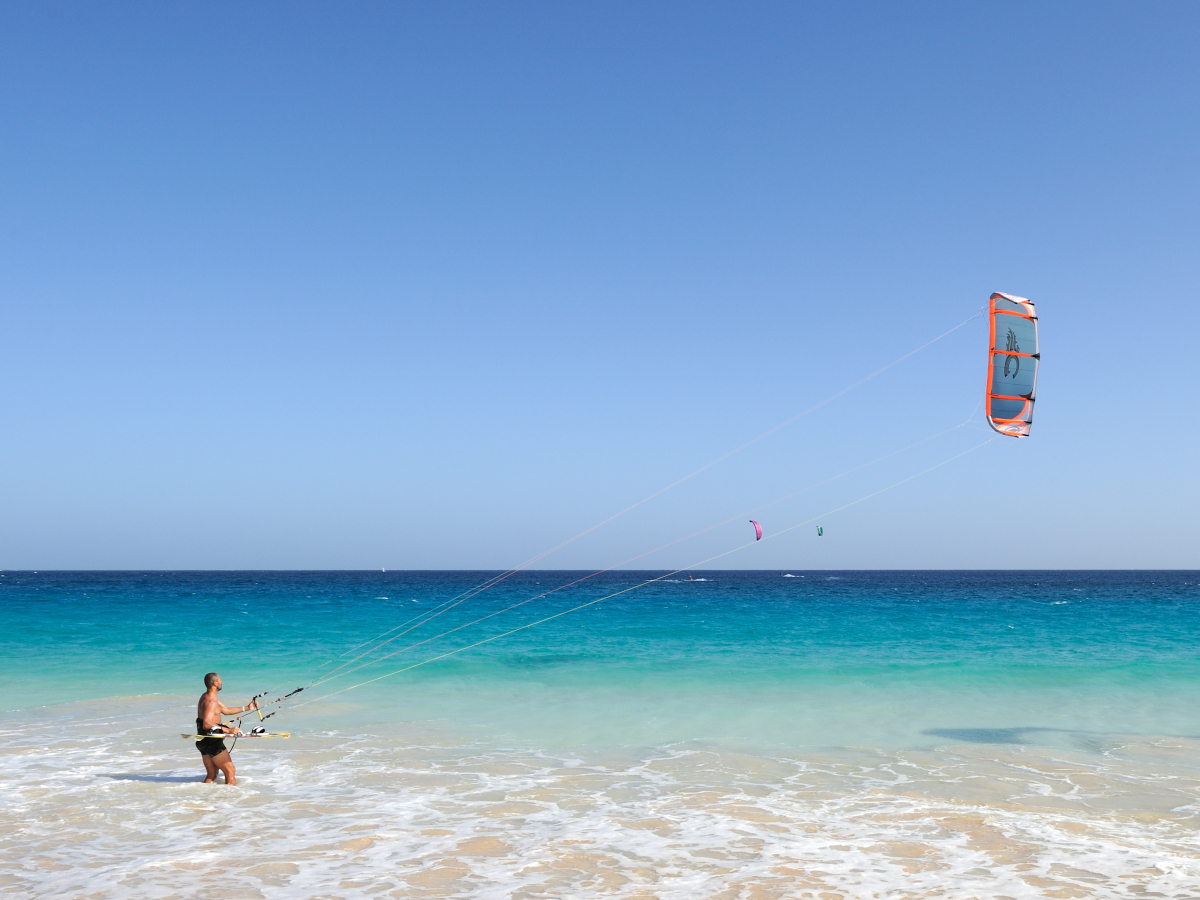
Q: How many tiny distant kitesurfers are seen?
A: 2